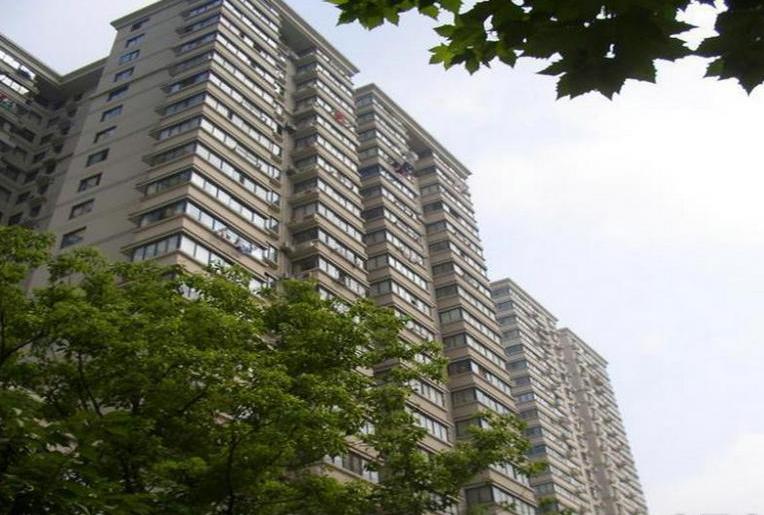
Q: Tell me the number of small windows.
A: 11